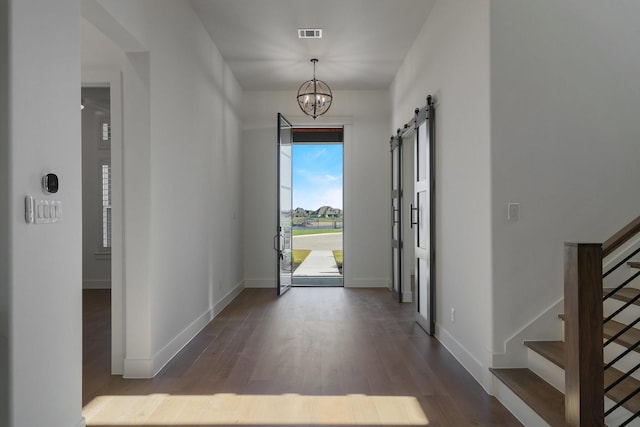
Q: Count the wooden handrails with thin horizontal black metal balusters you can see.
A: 1